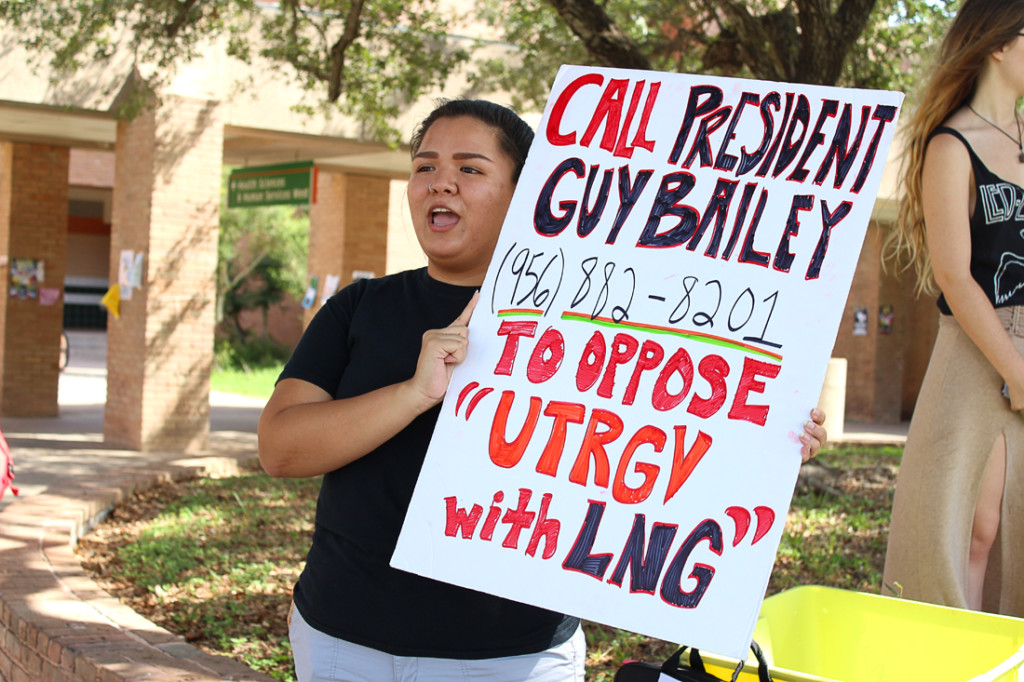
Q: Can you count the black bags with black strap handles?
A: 1